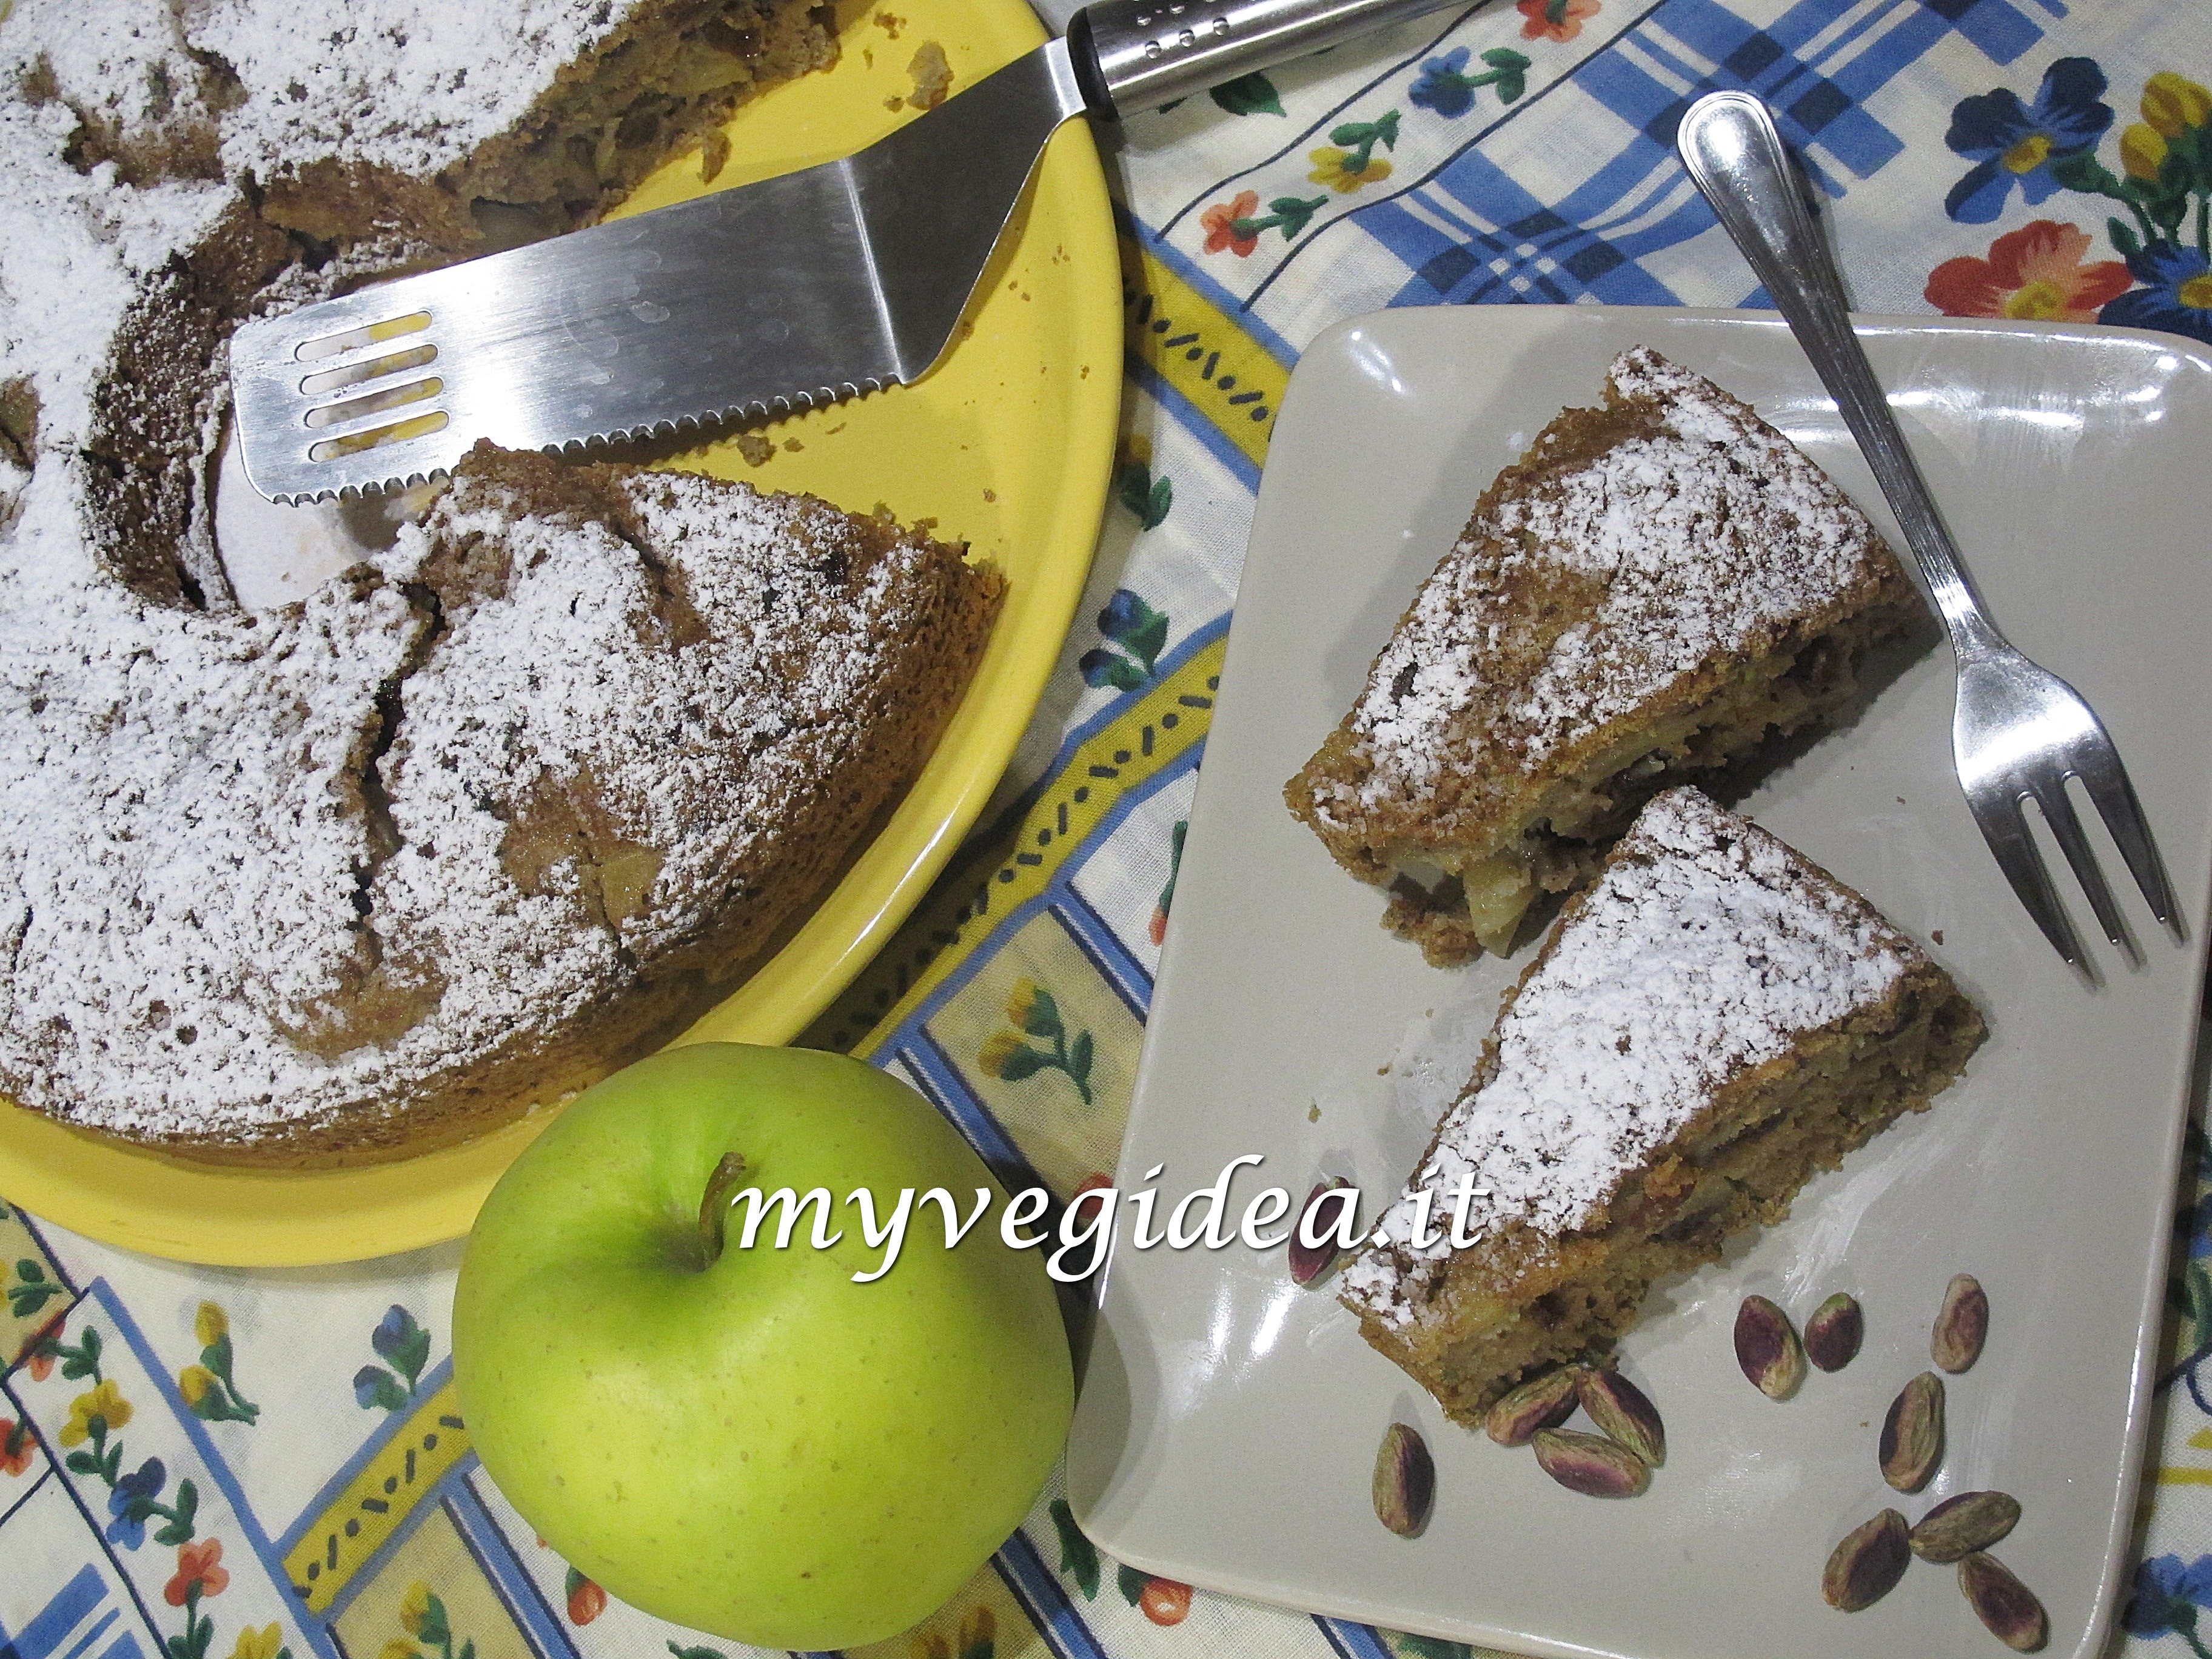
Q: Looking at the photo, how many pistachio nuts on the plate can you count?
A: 12